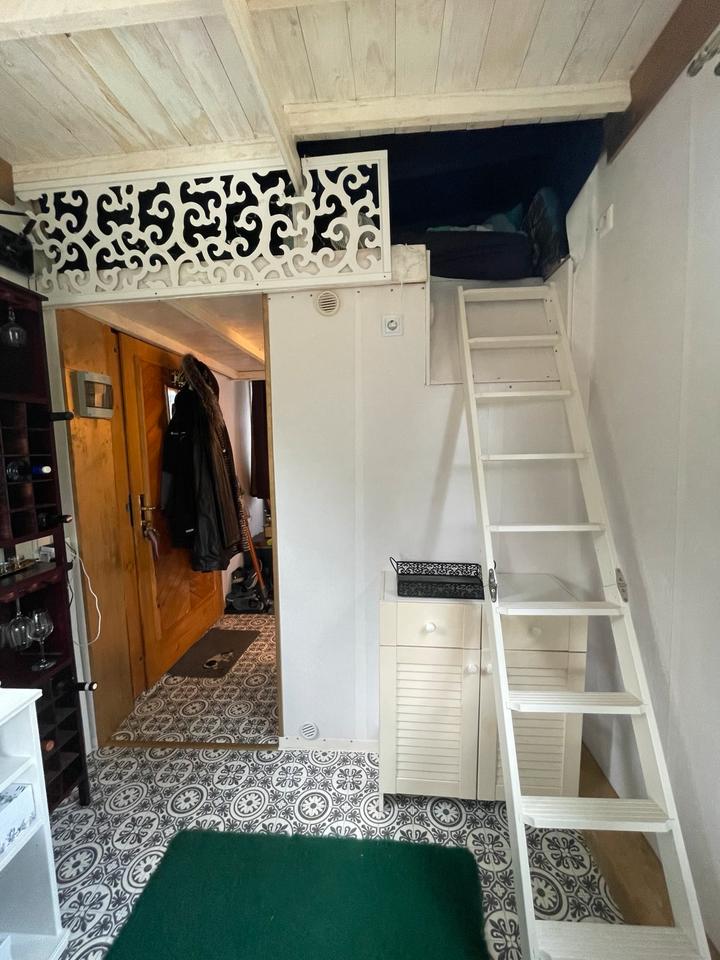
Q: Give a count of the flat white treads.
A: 9